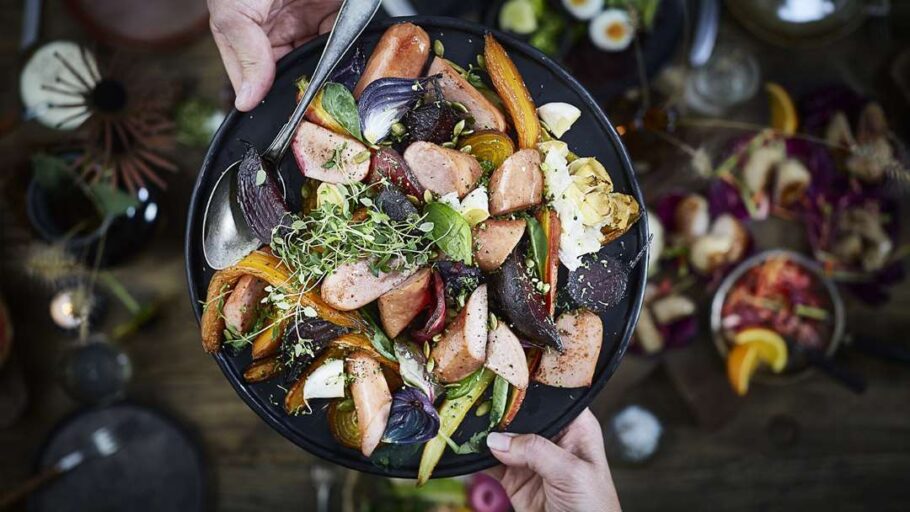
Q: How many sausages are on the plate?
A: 13